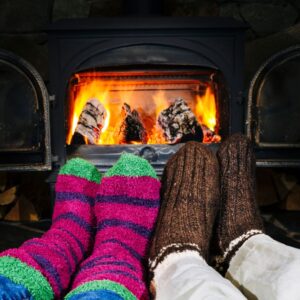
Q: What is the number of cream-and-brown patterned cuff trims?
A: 2